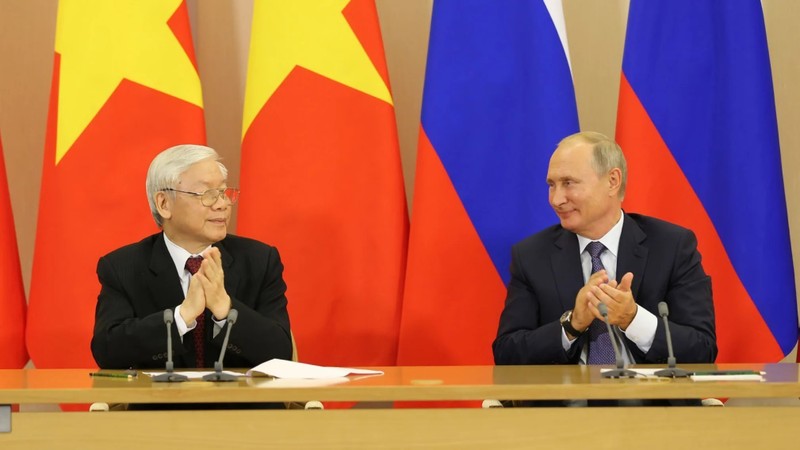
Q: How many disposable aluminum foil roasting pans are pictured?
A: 0